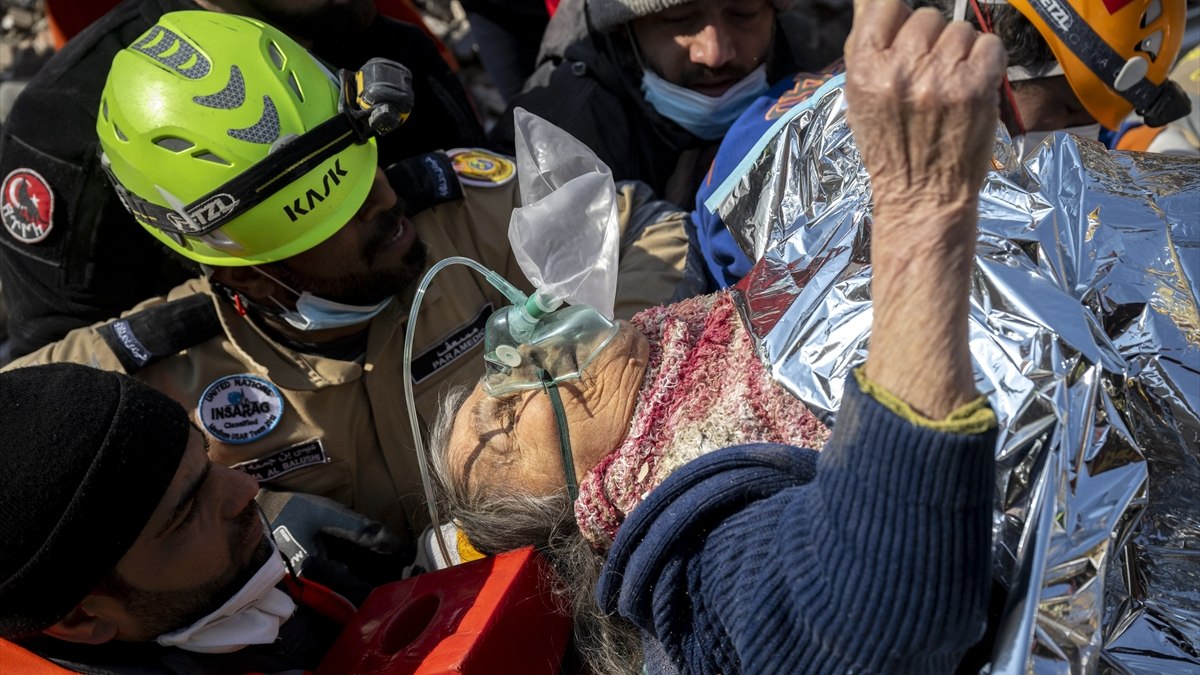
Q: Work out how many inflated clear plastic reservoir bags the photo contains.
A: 1